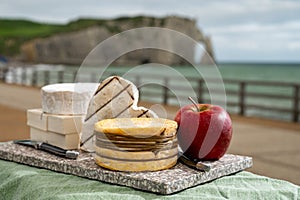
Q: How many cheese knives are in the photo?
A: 2